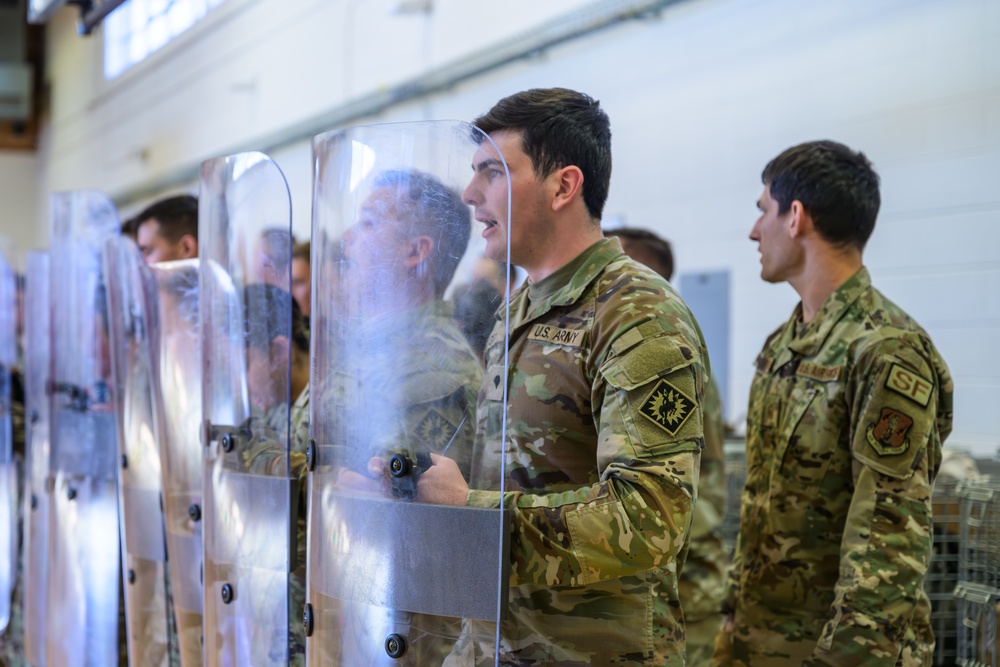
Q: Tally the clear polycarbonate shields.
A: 7